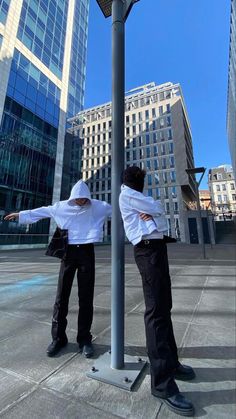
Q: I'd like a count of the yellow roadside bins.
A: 0